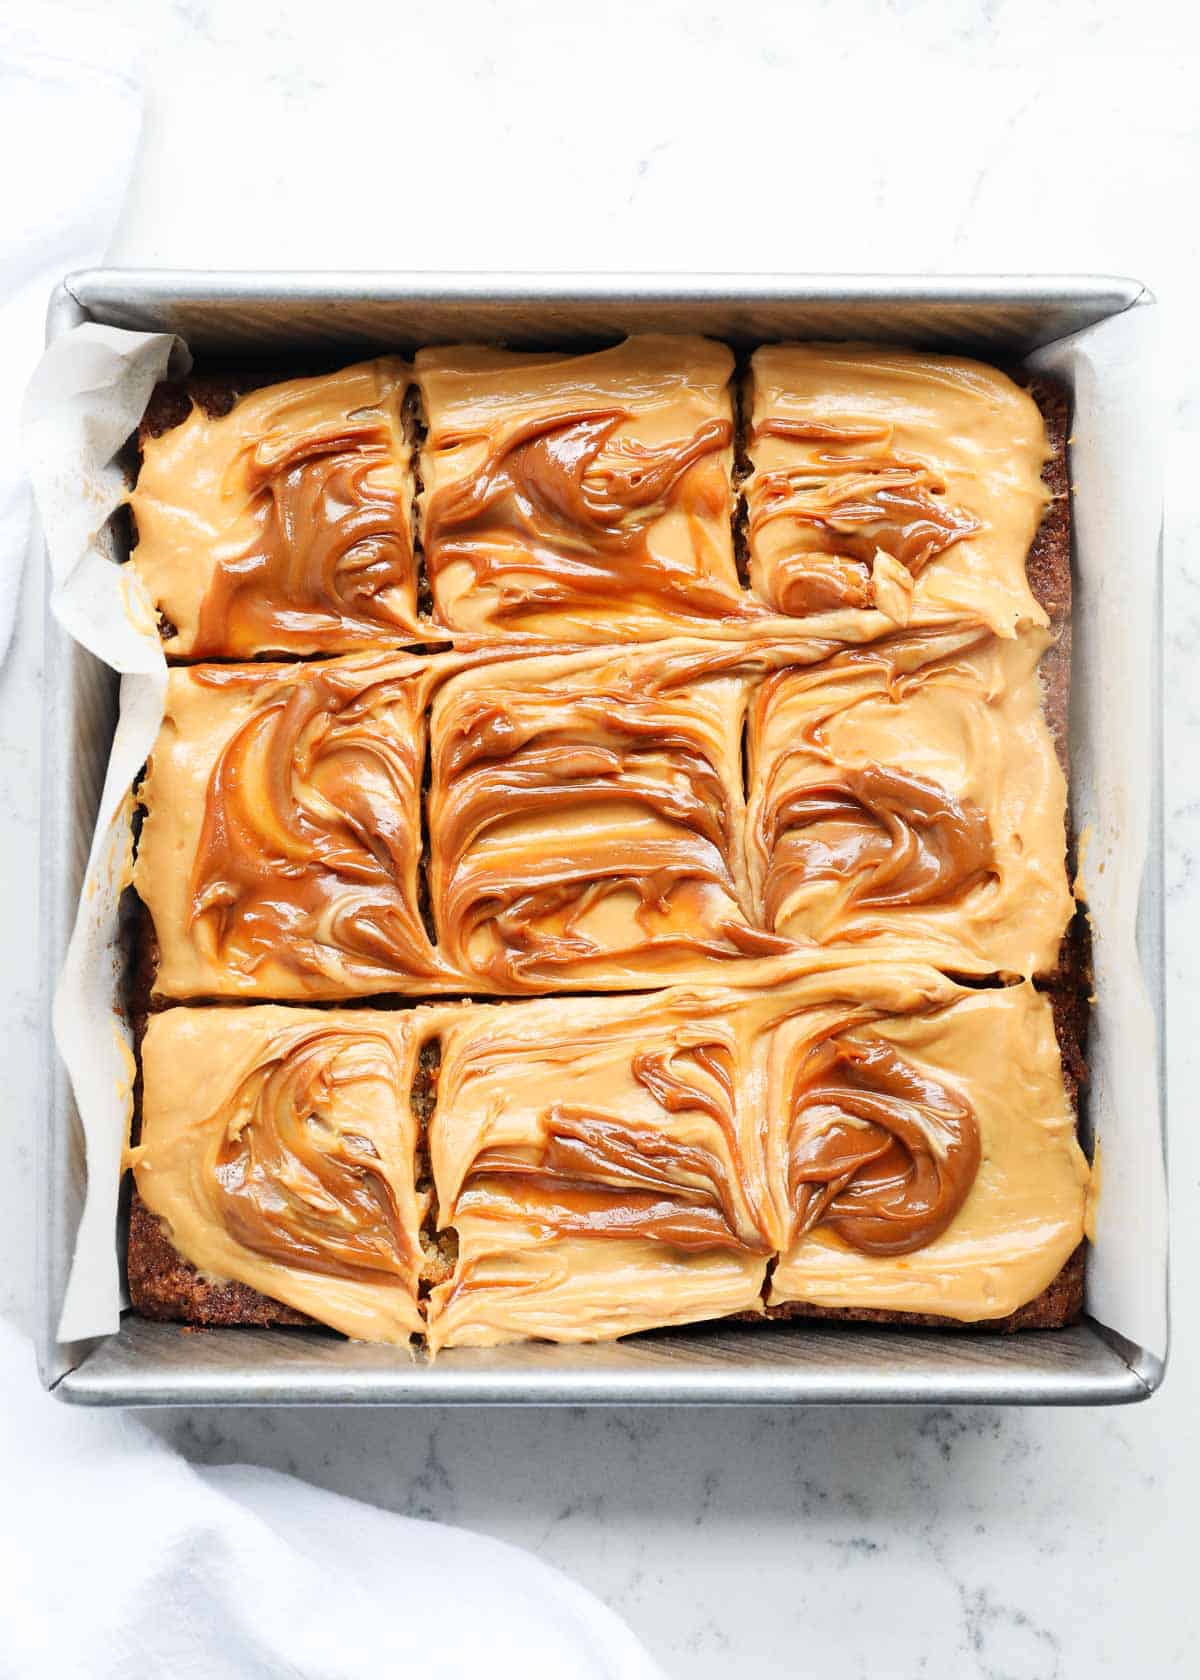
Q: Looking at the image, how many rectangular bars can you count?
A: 9